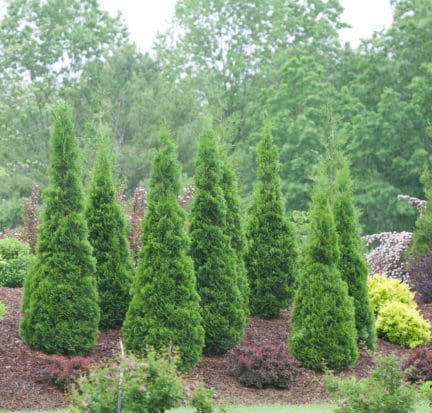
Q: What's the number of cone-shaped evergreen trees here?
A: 8